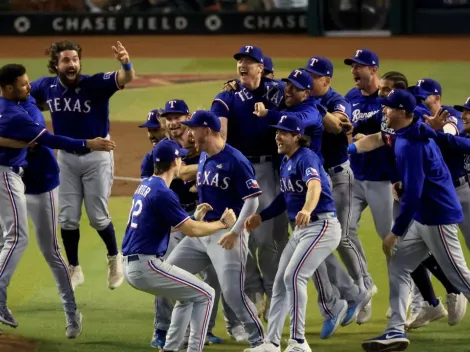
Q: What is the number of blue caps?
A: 13